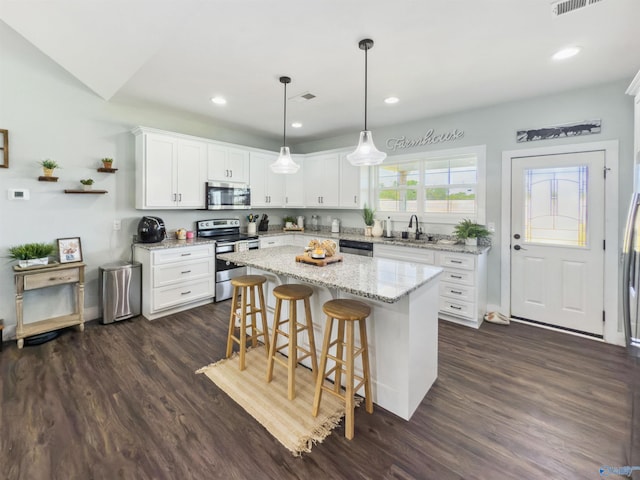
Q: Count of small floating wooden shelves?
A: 3